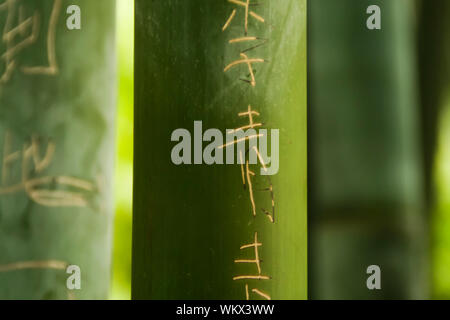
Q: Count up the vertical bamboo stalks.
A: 3